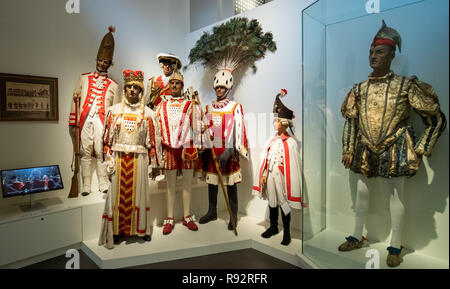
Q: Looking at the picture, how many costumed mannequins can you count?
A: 7